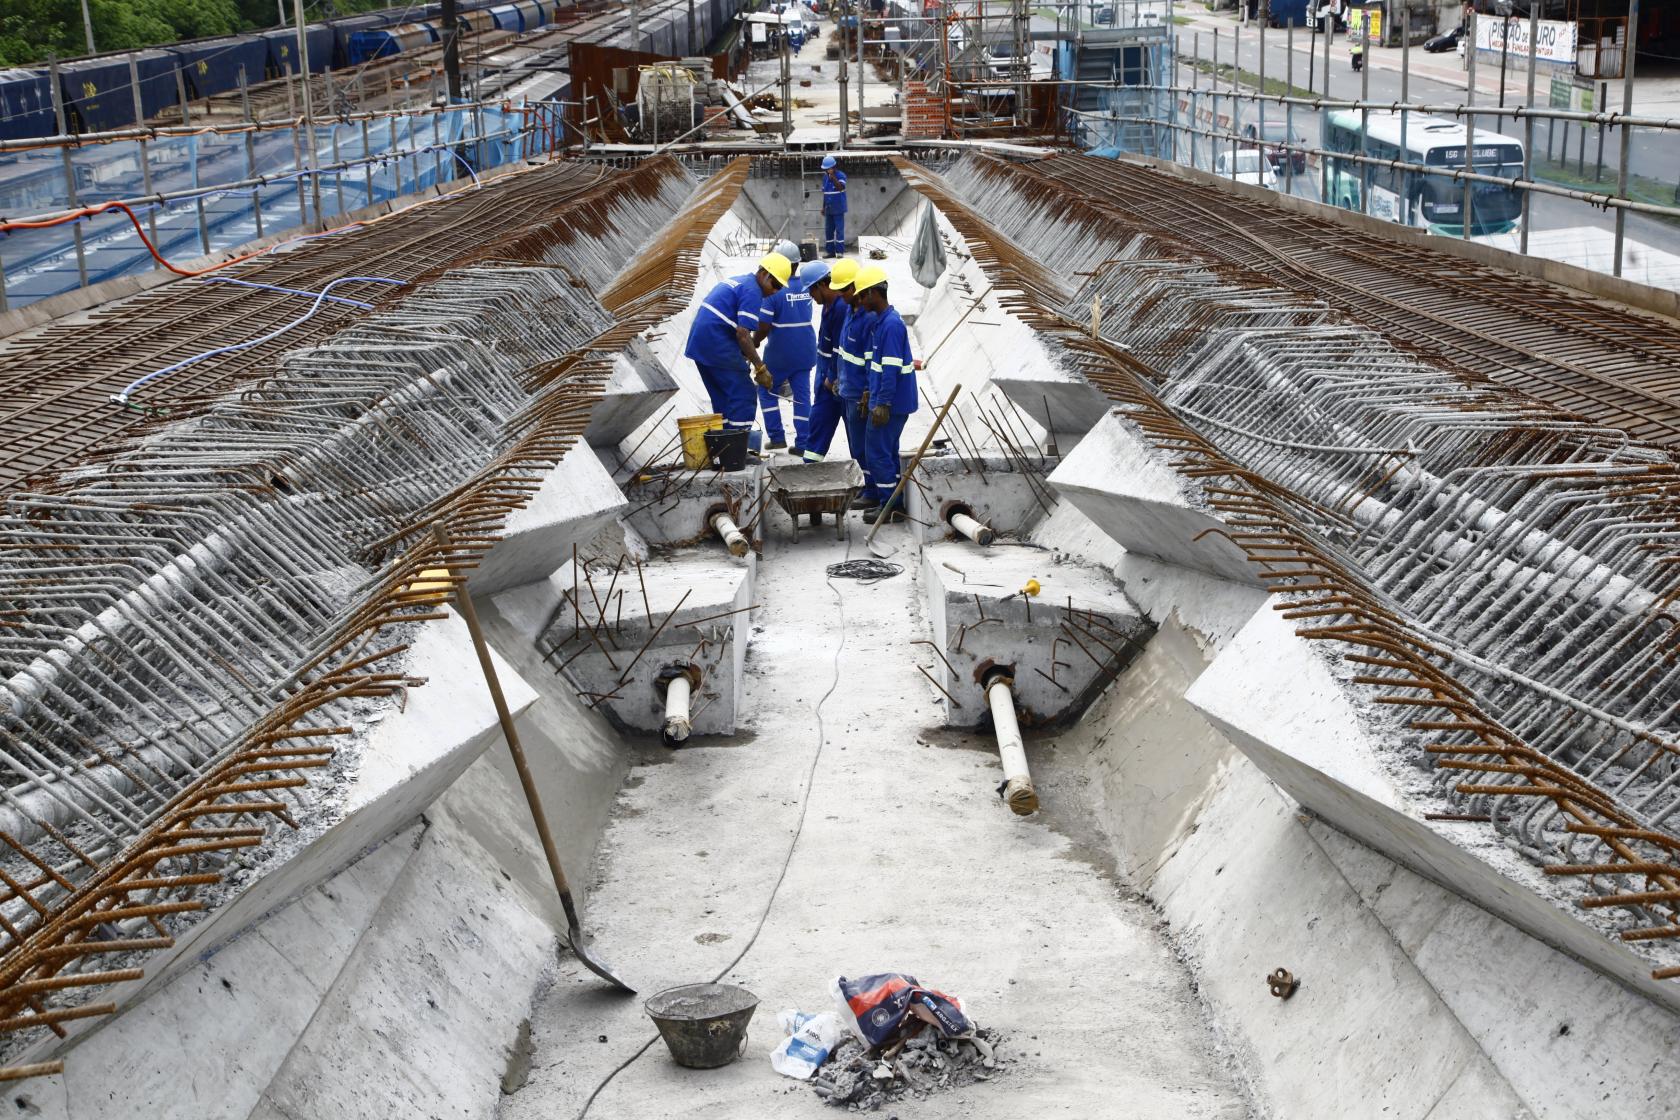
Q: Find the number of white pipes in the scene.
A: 4